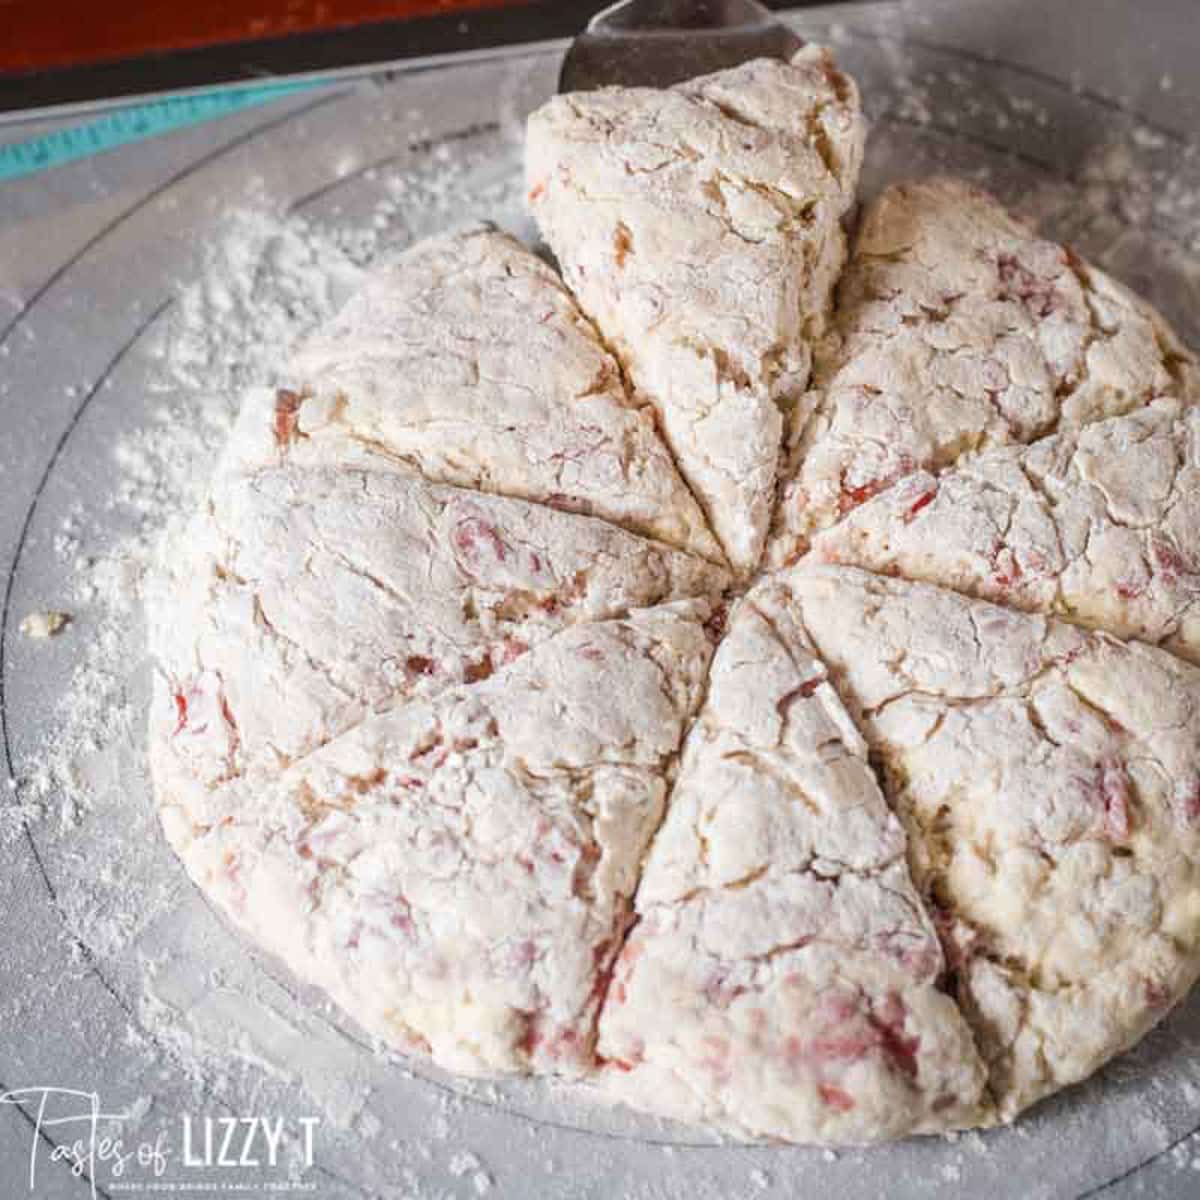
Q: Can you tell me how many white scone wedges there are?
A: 8